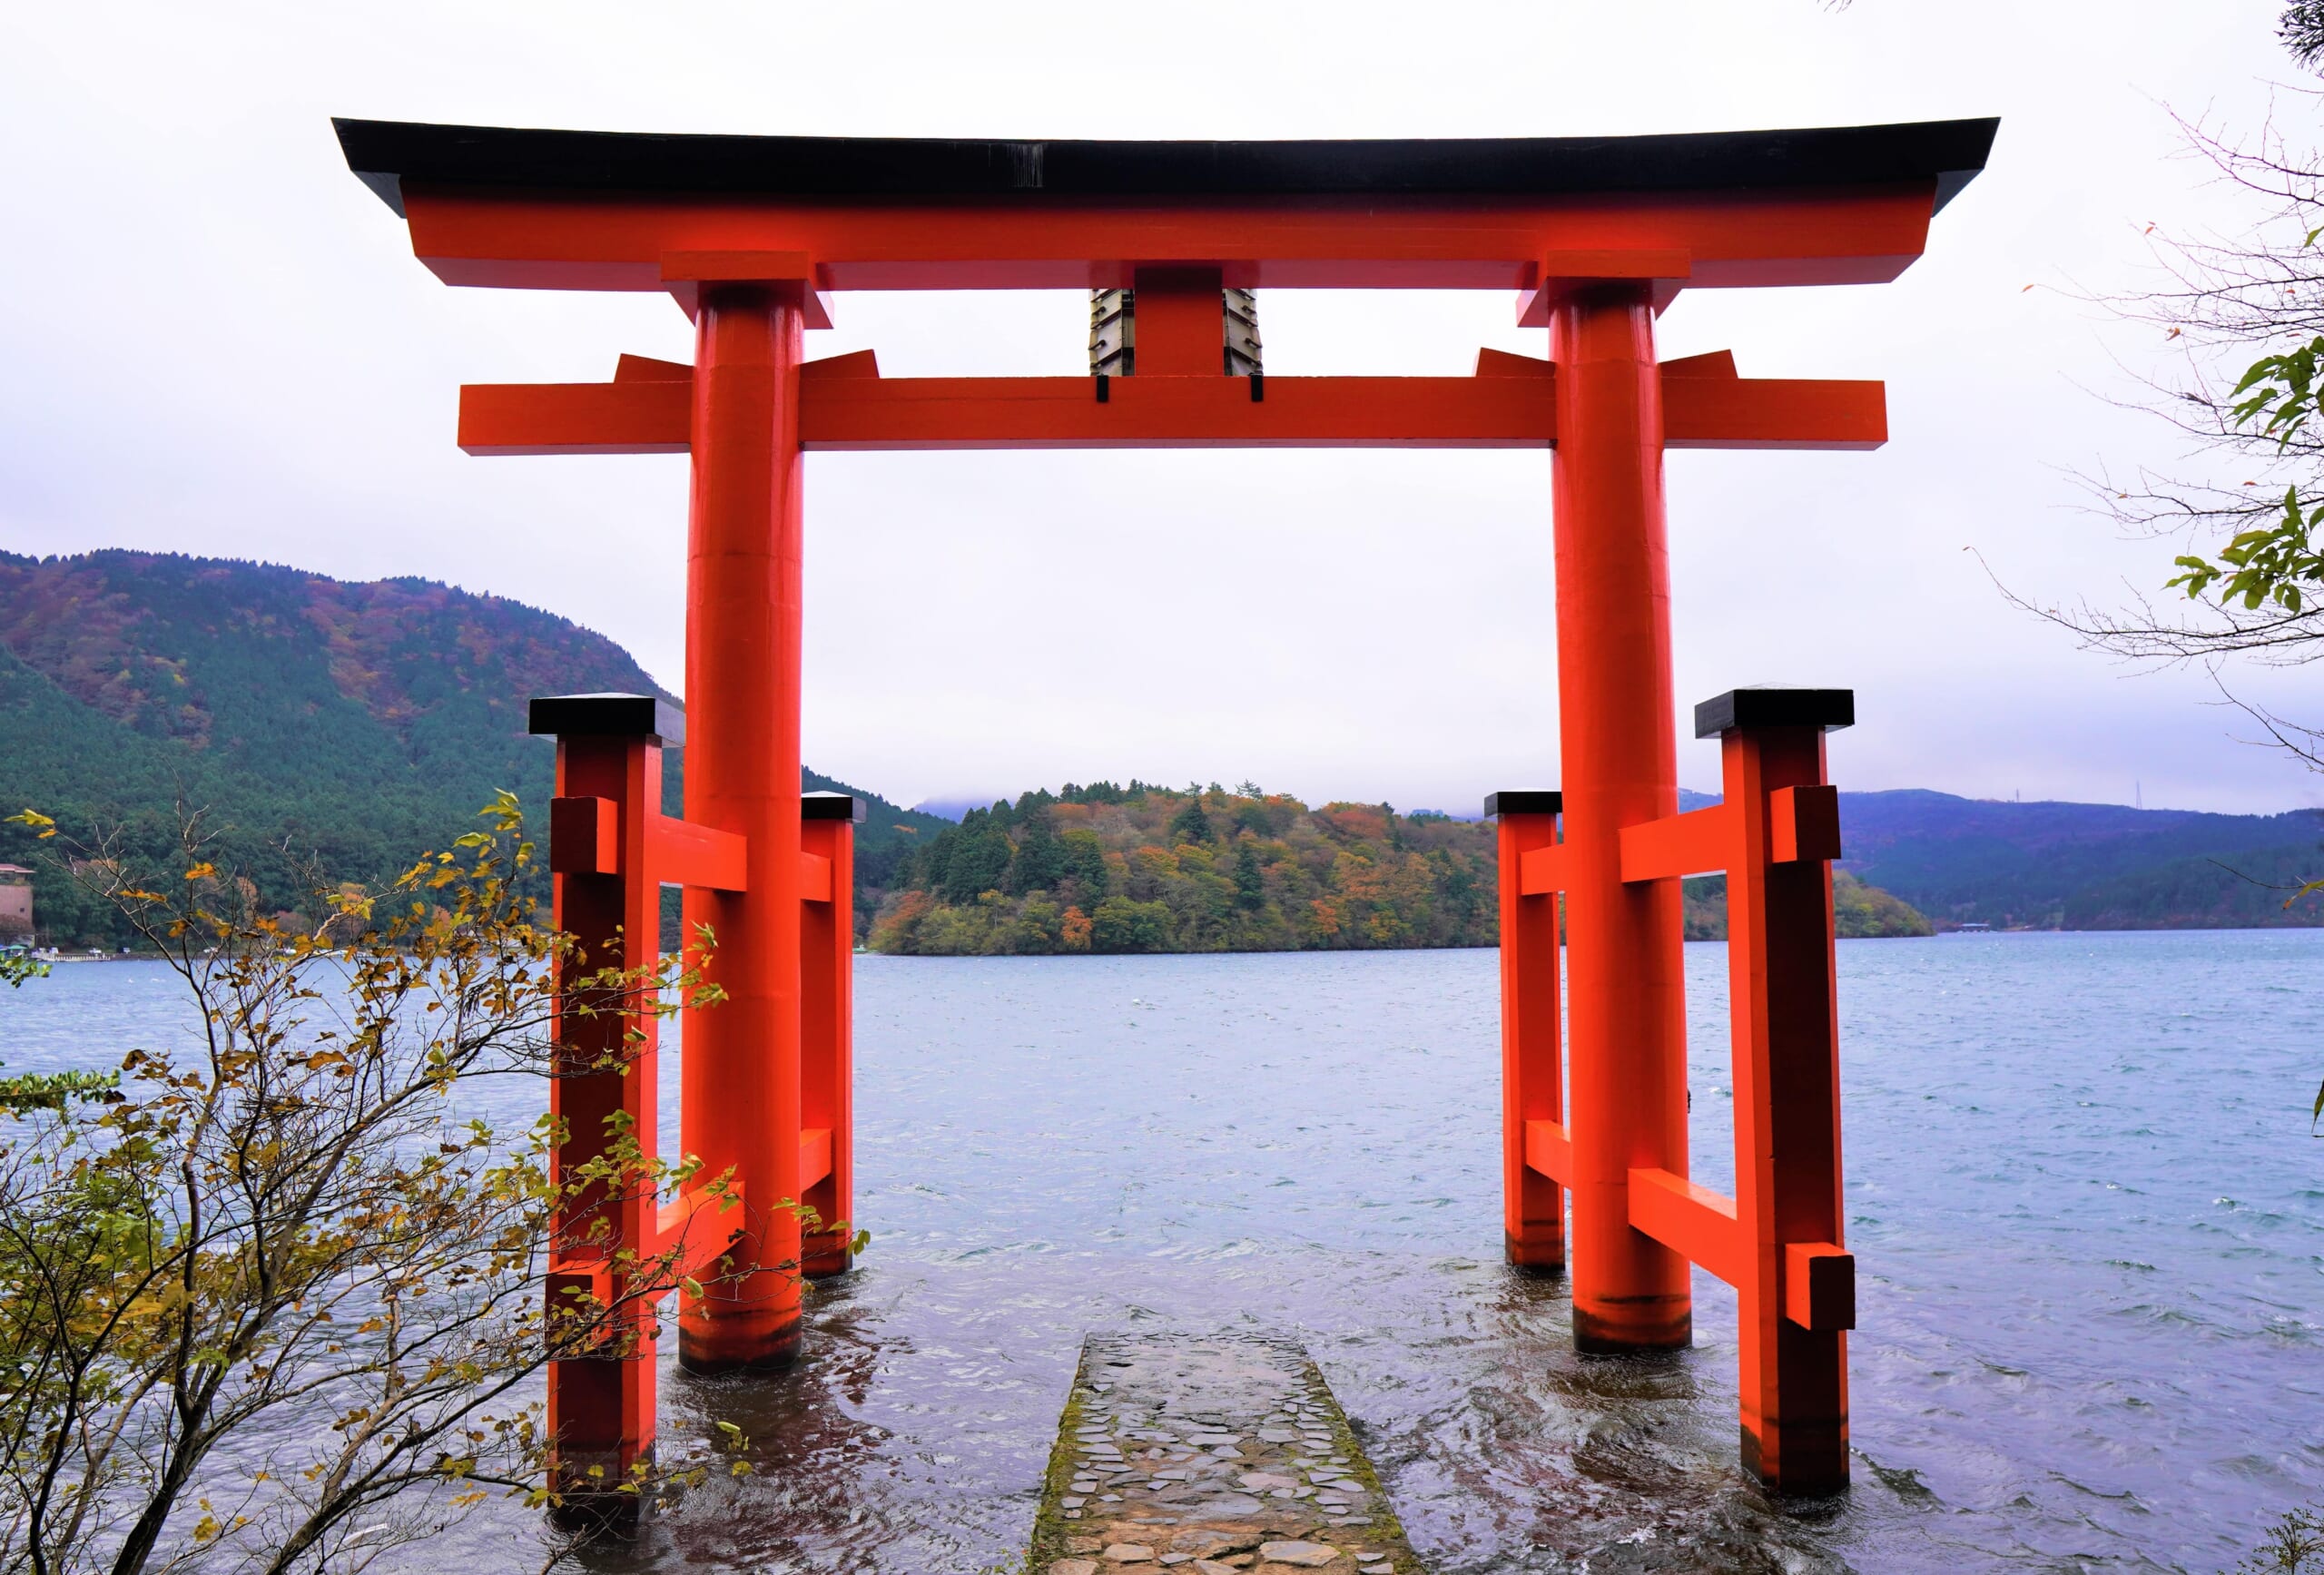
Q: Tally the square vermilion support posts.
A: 4